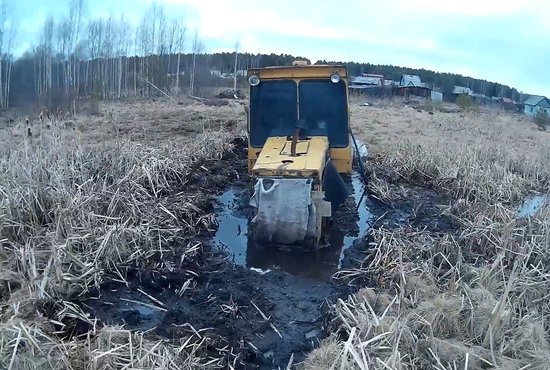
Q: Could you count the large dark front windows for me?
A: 2